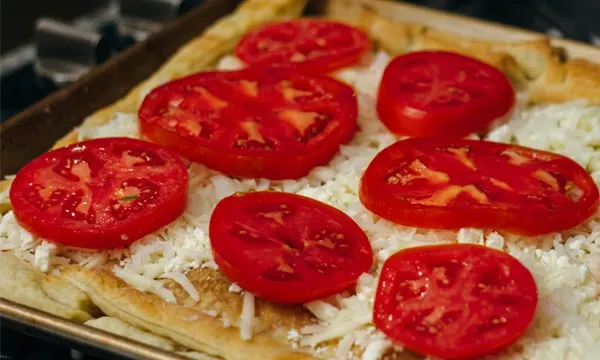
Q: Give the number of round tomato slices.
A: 7